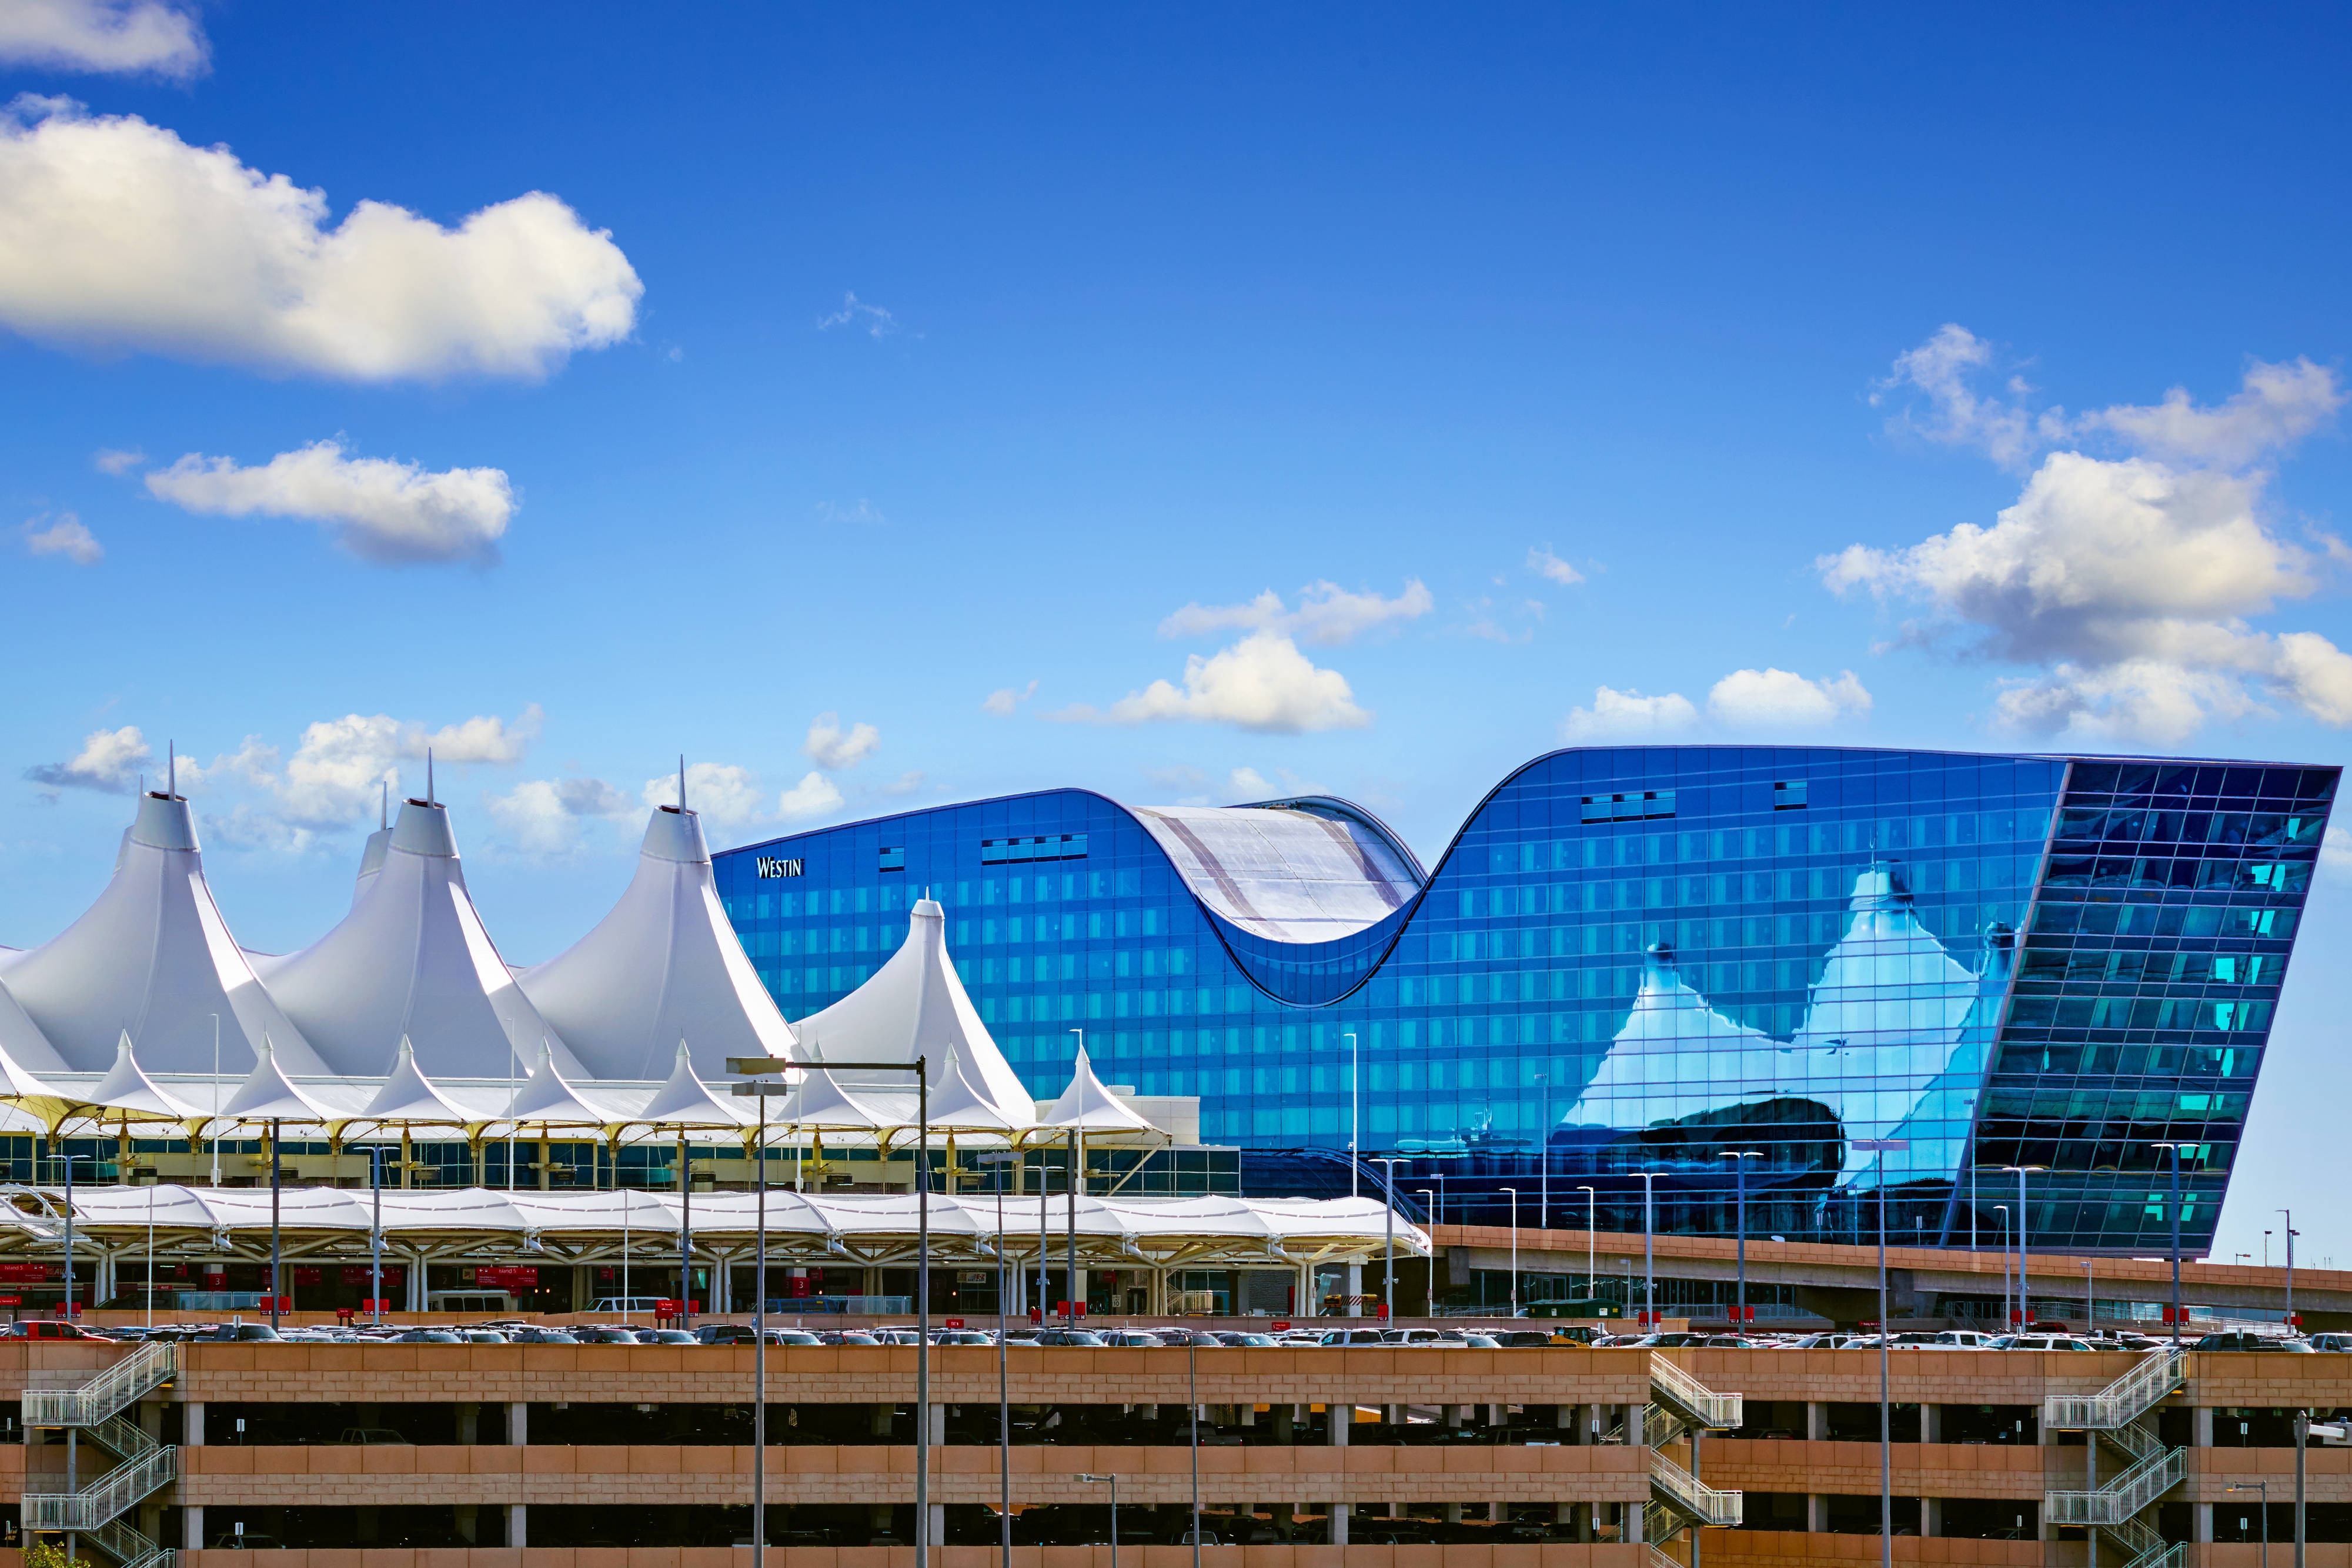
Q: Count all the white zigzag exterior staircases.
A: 3